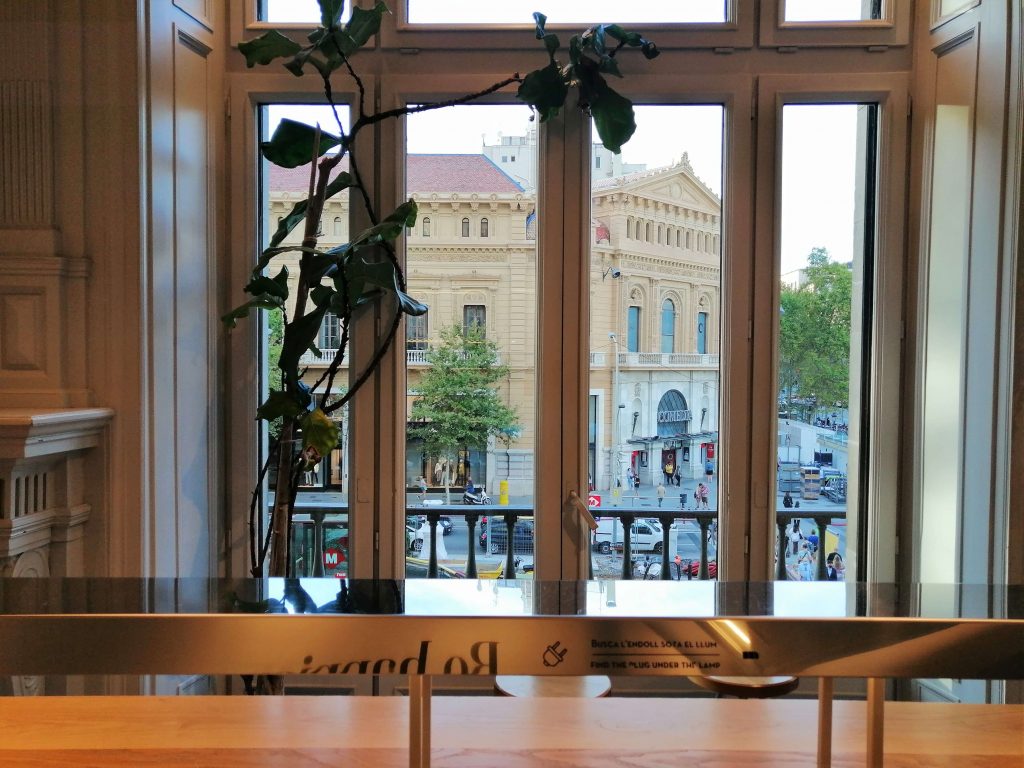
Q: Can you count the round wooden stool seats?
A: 2